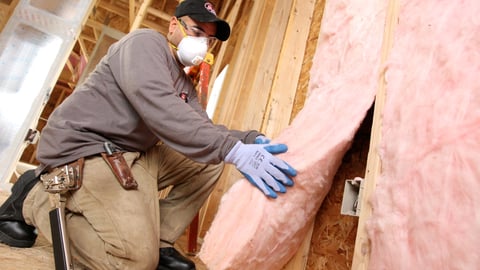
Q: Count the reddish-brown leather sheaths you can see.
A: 2